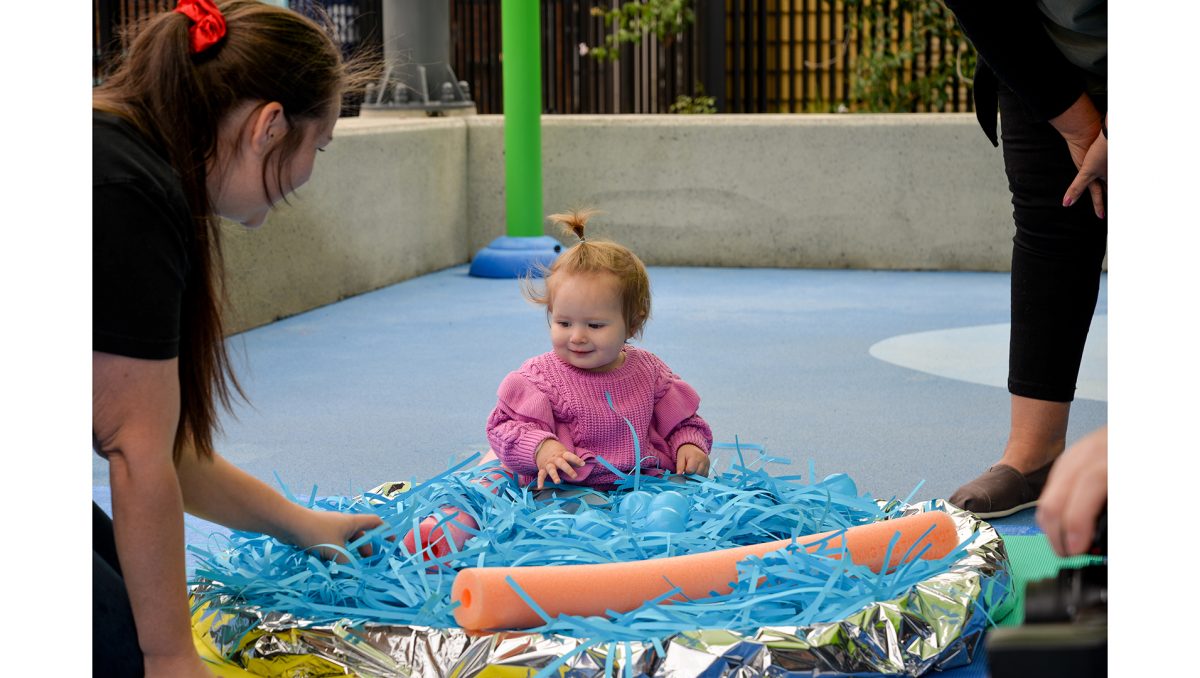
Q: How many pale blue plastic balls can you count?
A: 5